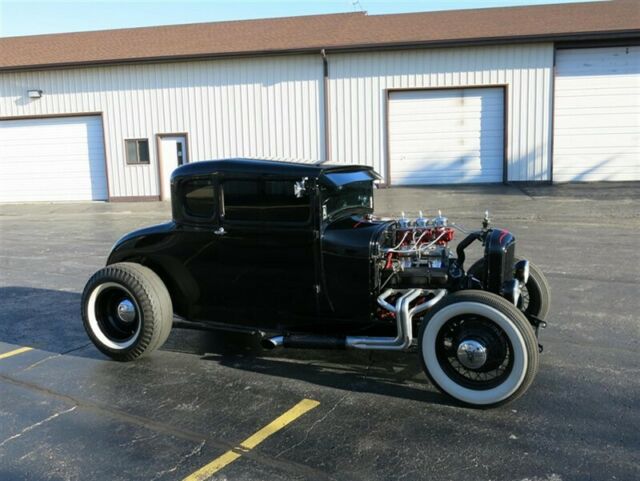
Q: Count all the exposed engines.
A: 1